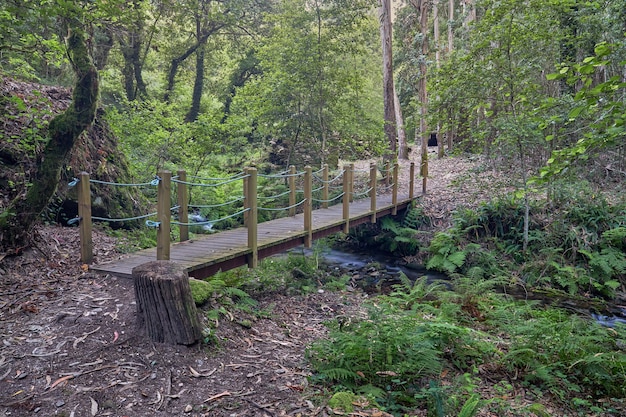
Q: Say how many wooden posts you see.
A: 15